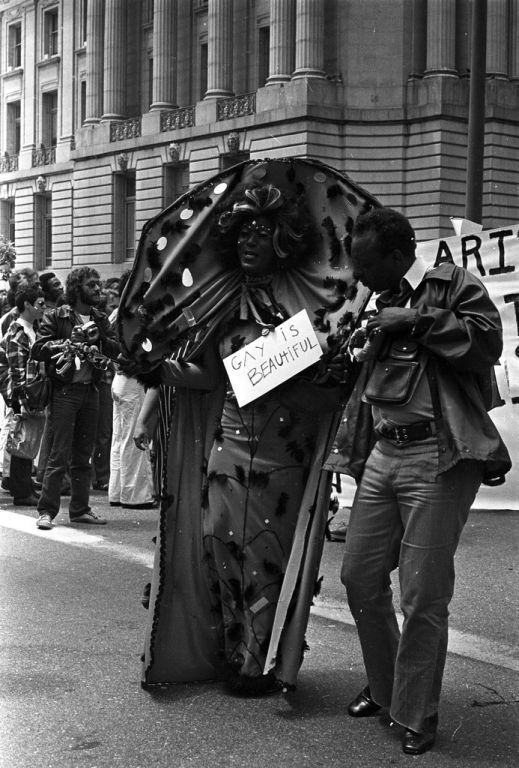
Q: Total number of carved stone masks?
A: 4